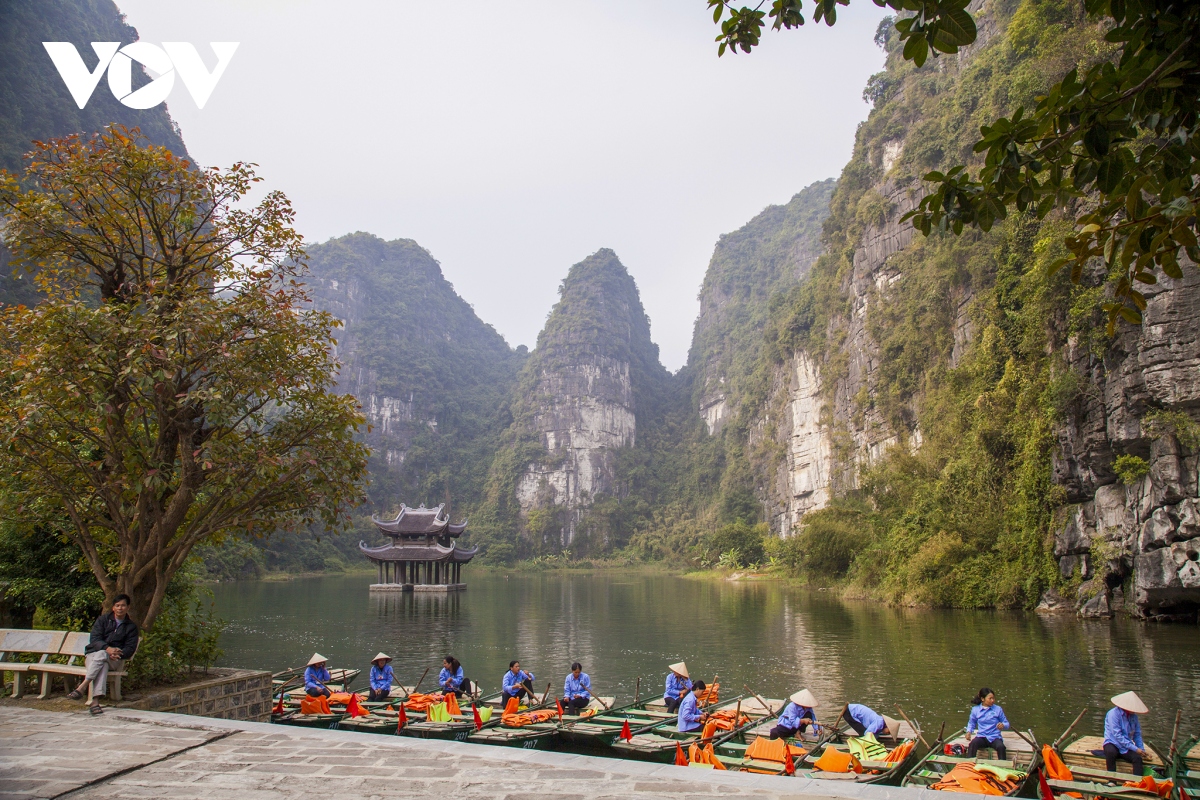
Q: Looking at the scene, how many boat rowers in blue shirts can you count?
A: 11